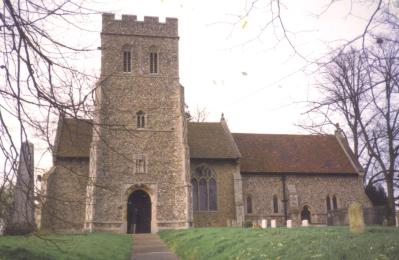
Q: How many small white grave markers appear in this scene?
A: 4